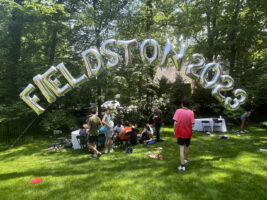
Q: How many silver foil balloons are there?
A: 13